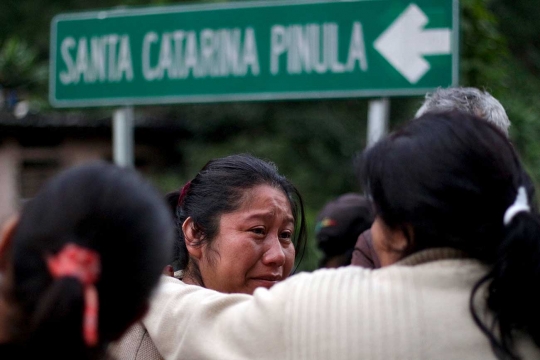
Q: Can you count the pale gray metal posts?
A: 2